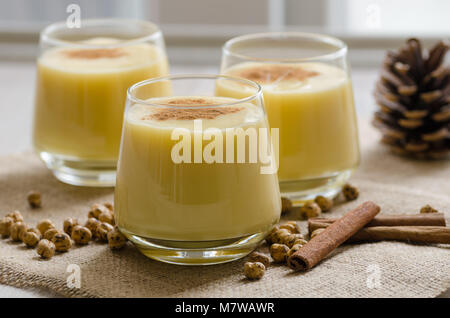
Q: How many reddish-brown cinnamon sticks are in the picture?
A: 3